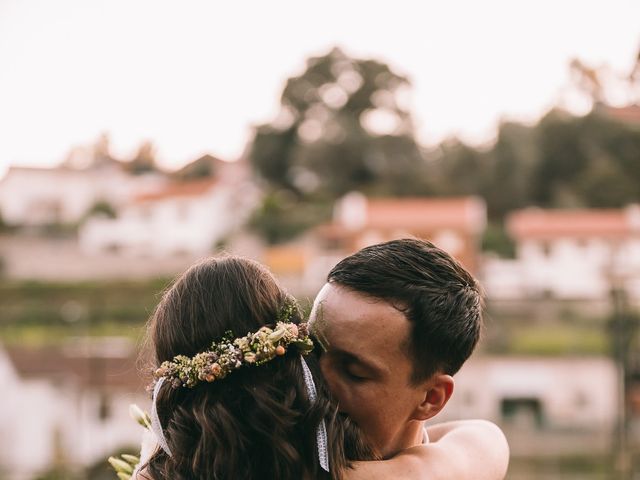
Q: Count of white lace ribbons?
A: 2